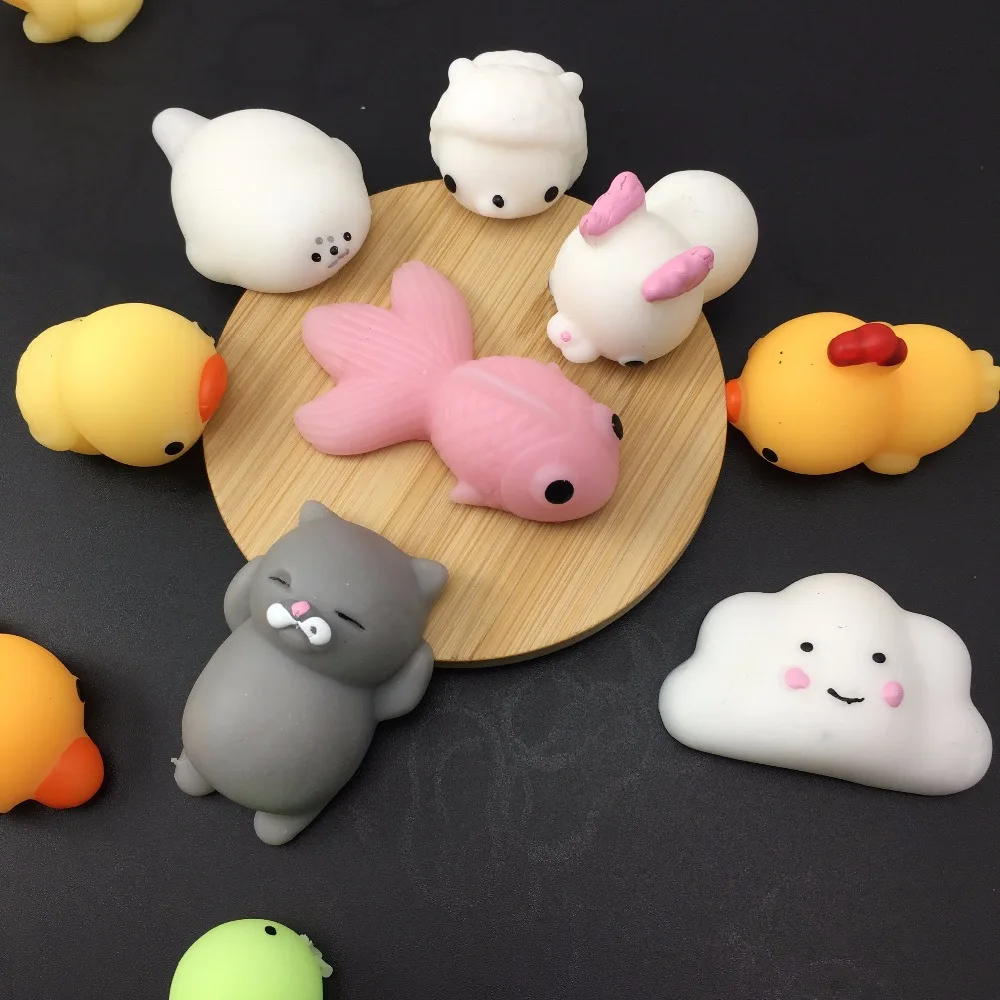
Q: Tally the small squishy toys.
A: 11